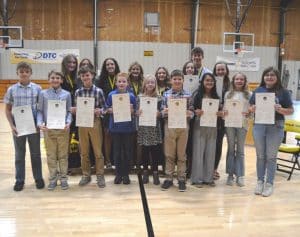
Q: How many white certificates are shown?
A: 11